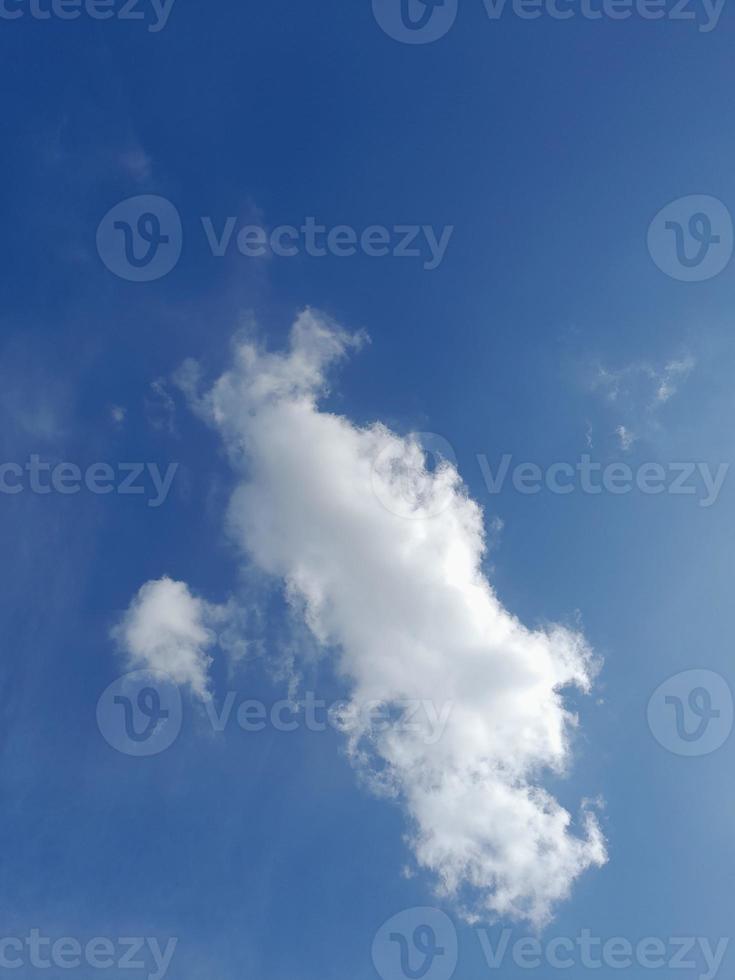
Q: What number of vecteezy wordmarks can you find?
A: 8